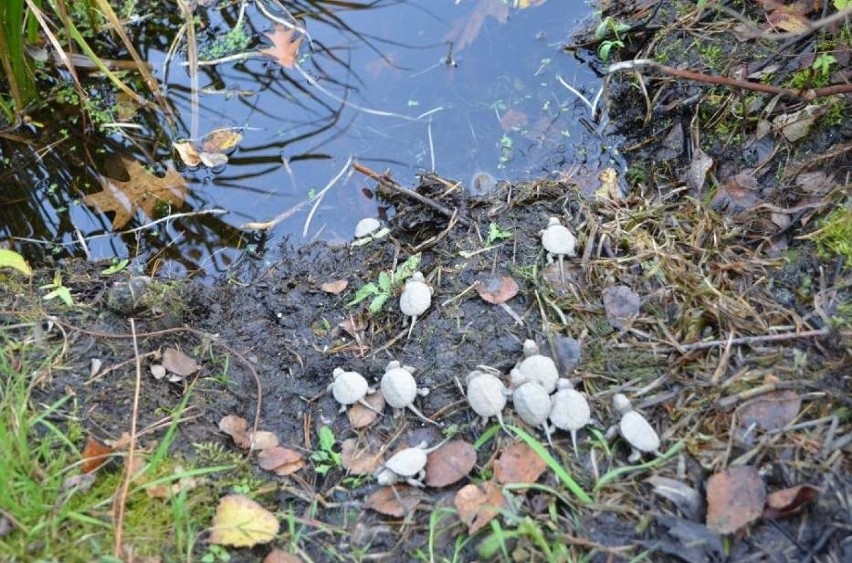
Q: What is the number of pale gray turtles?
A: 11